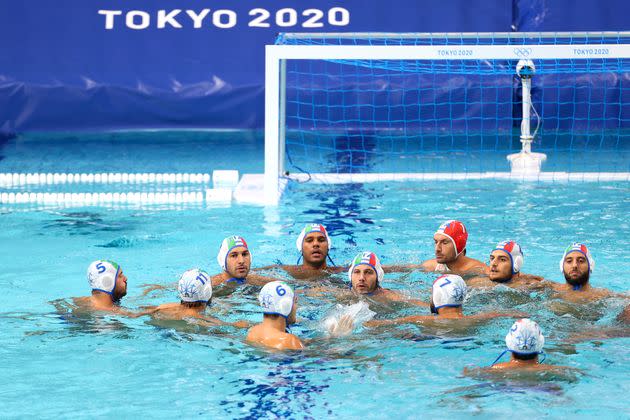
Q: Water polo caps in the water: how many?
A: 11